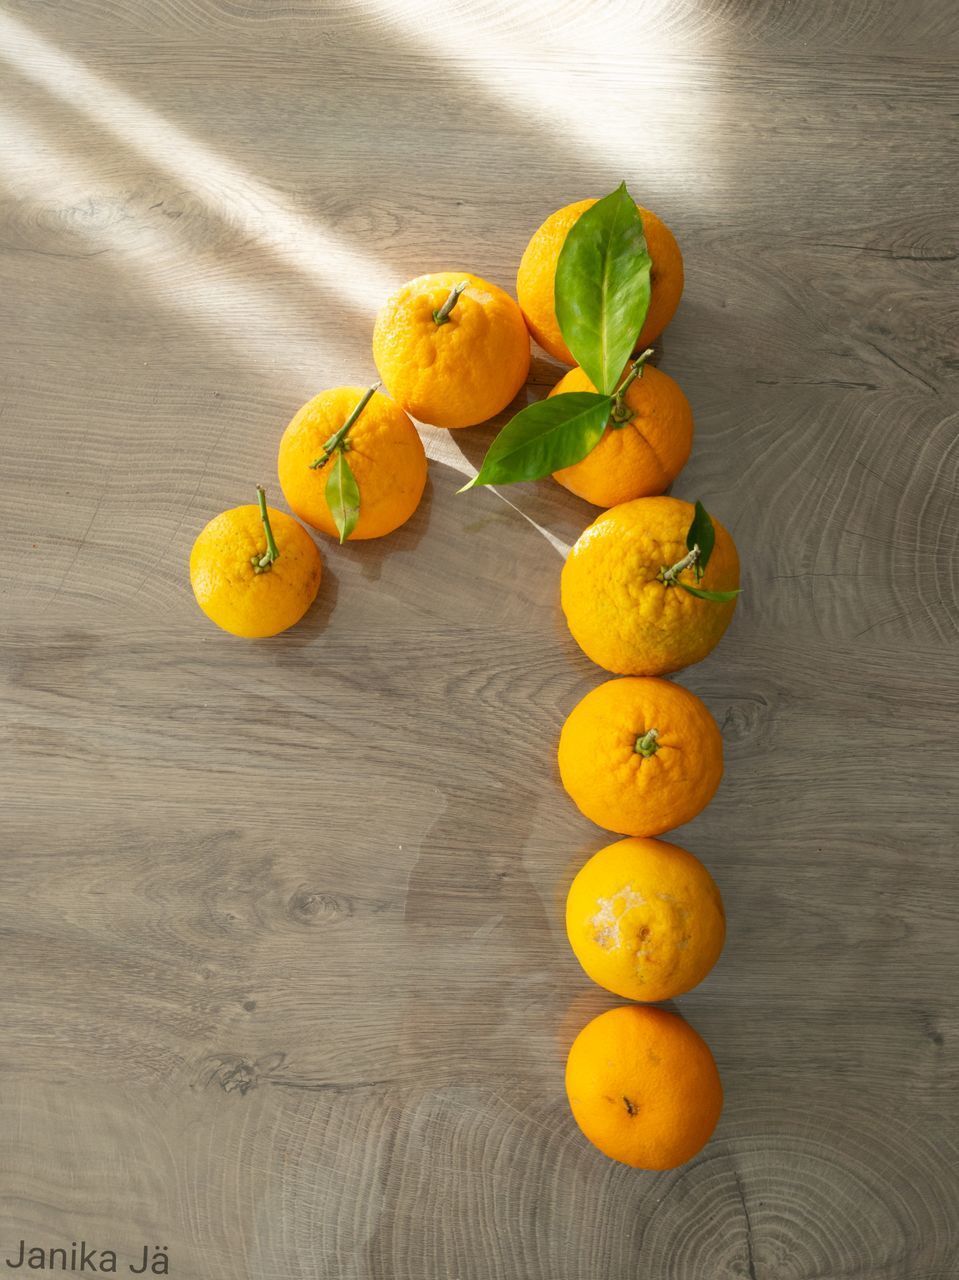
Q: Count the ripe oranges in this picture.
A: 9